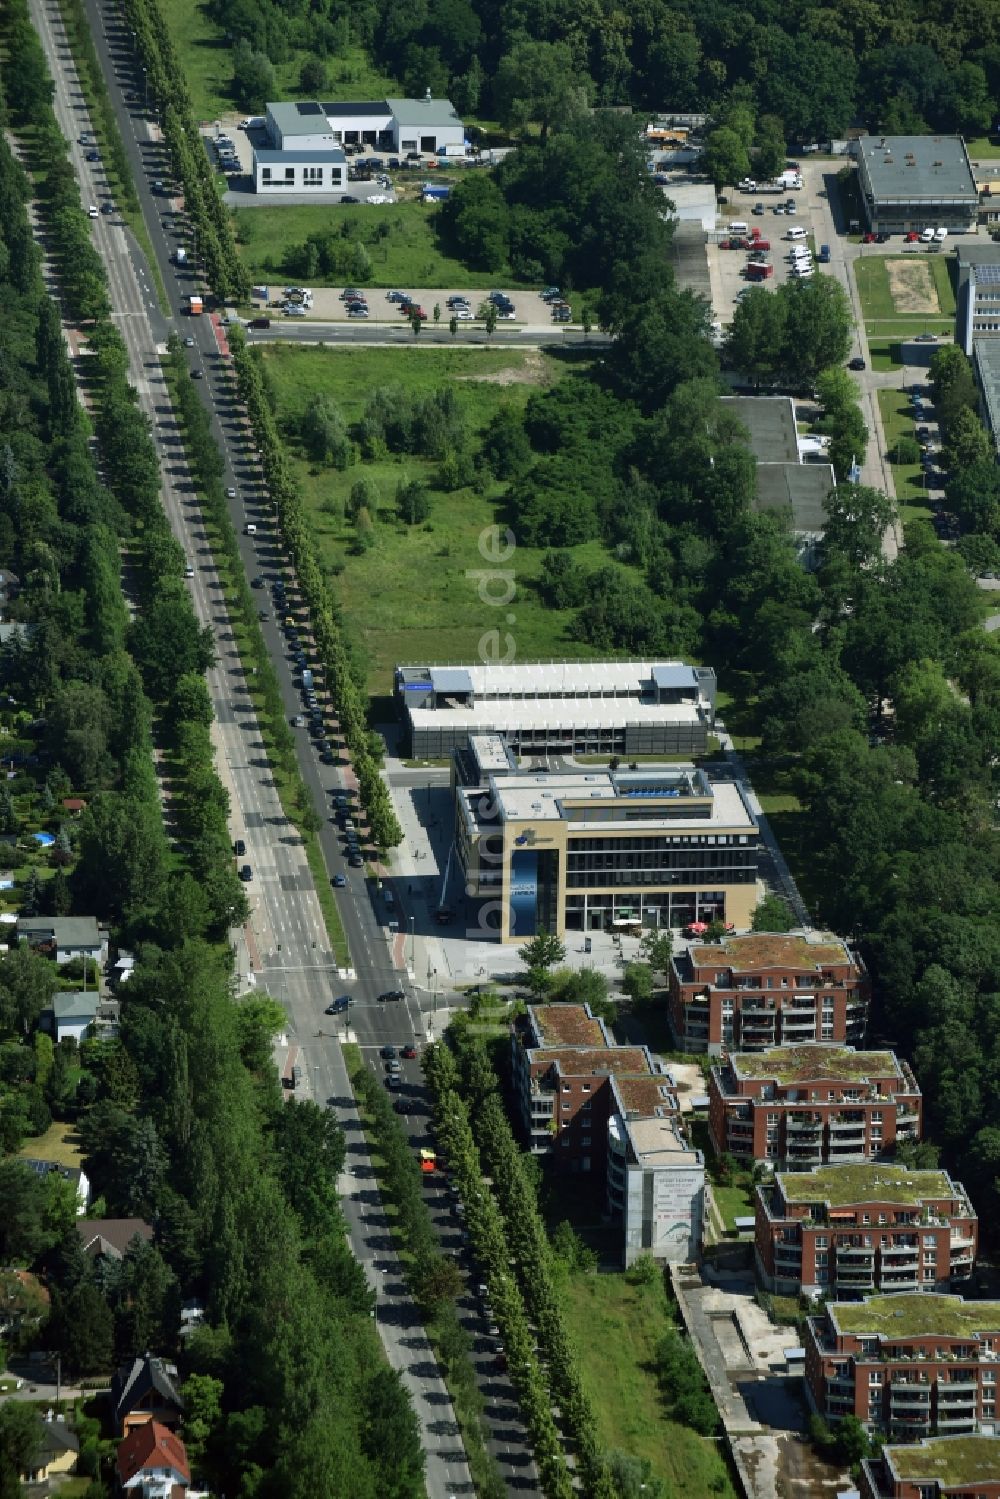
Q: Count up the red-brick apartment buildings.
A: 6